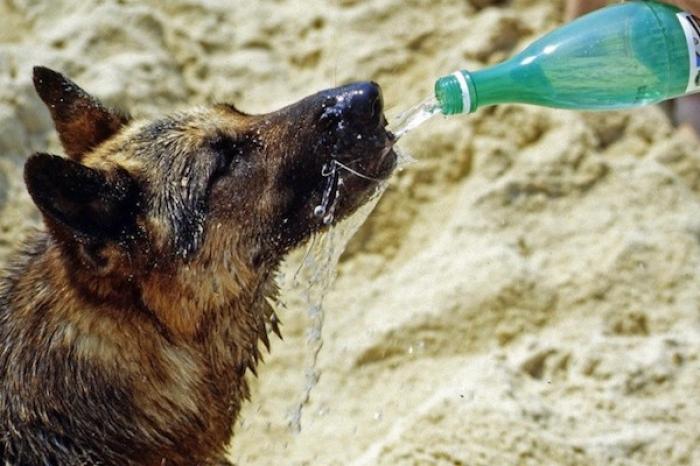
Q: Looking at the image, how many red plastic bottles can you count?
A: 0